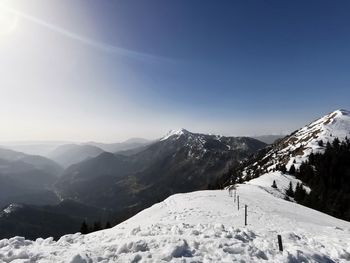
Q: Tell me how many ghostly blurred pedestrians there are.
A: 0